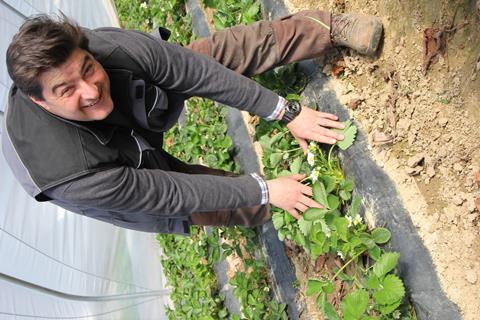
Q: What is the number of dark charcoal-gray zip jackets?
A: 1